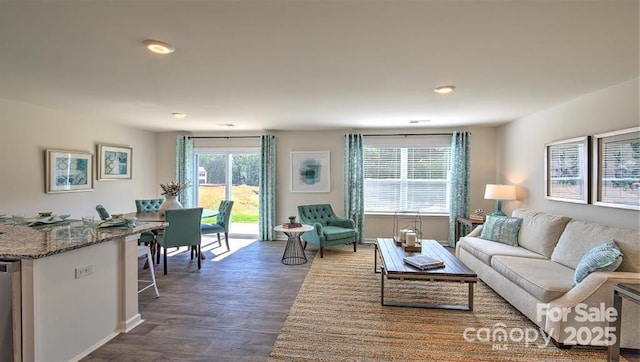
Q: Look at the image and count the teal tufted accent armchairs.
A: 1